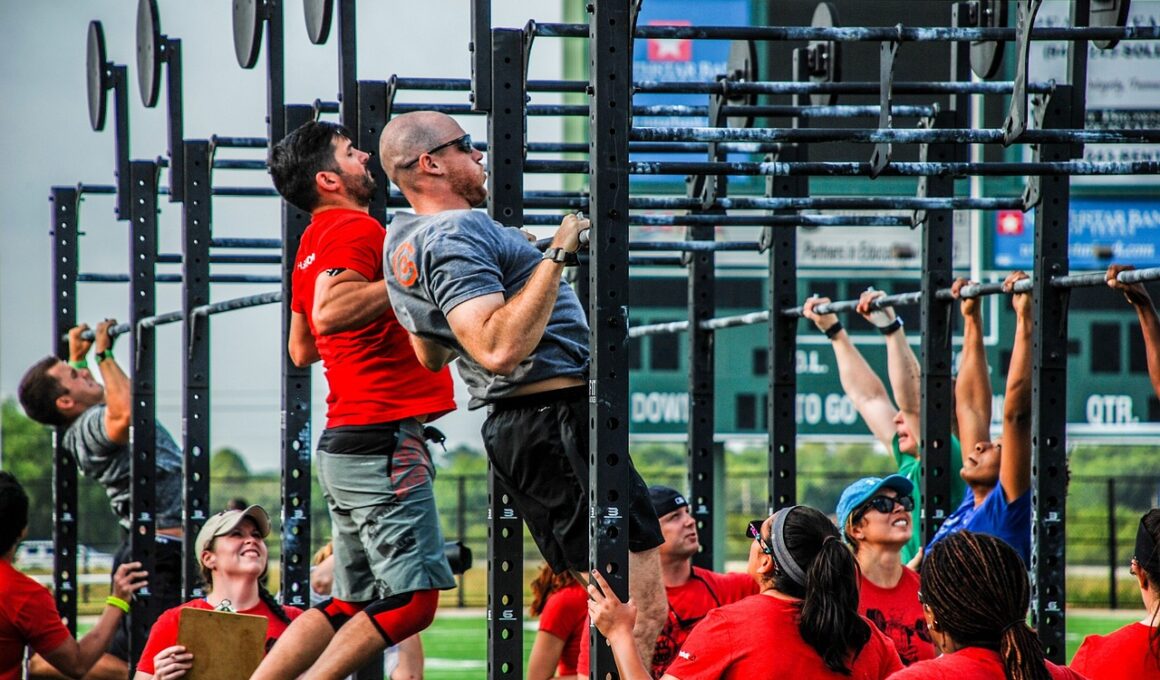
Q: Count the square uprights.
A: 11